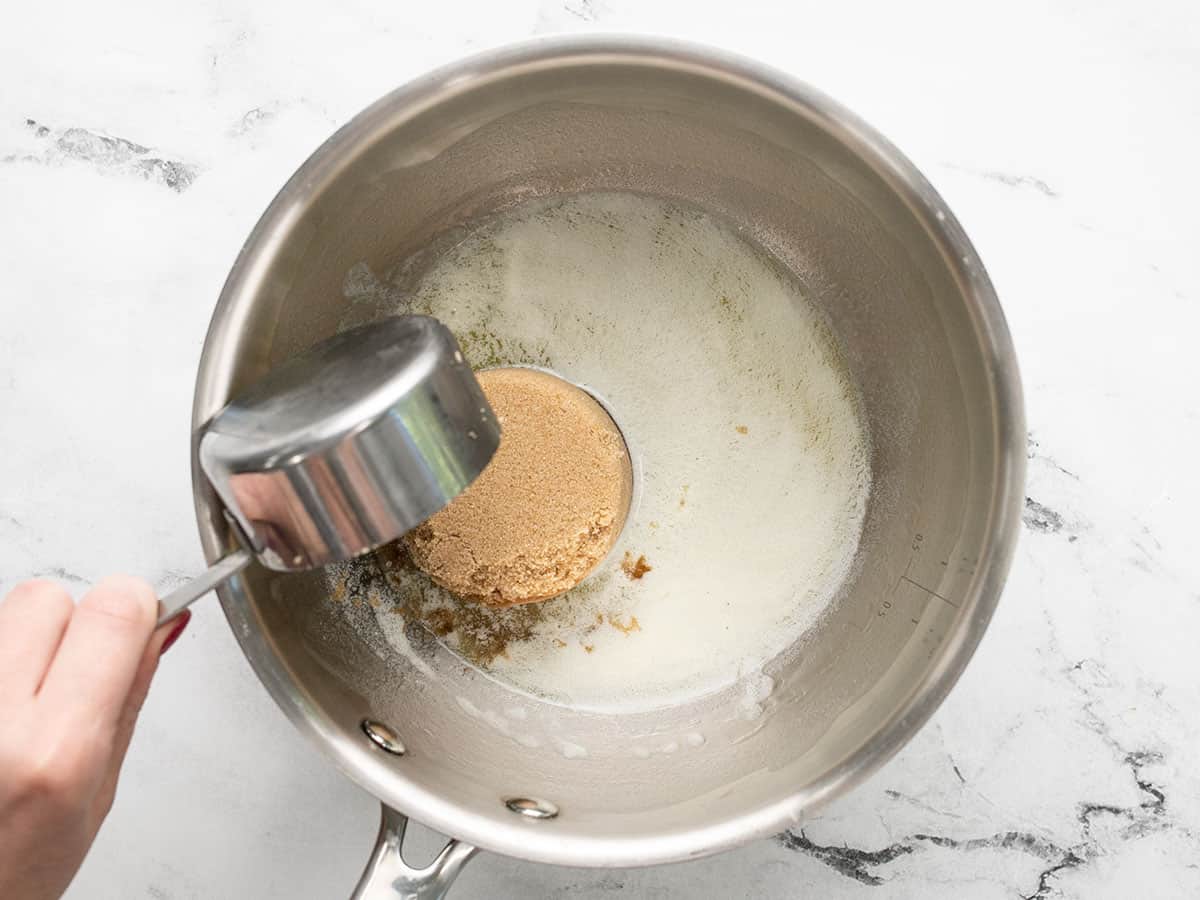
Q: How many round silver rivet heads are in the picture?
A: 2